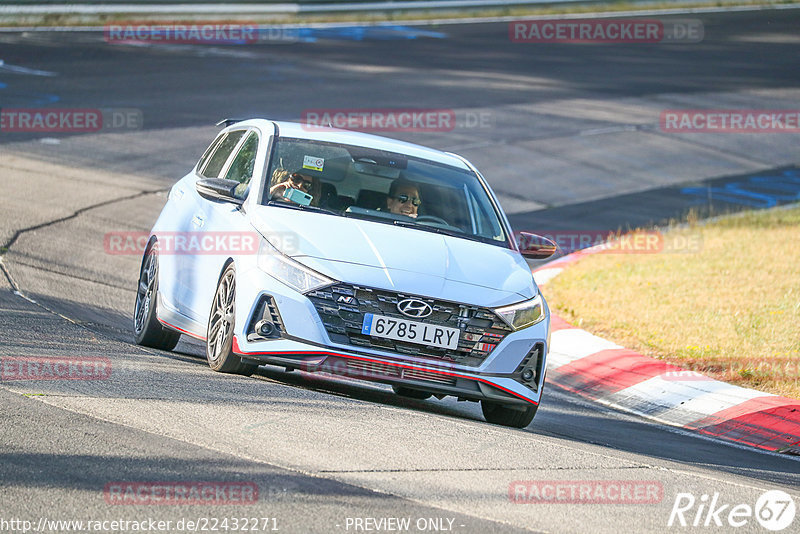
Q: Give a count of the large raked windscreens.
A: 1